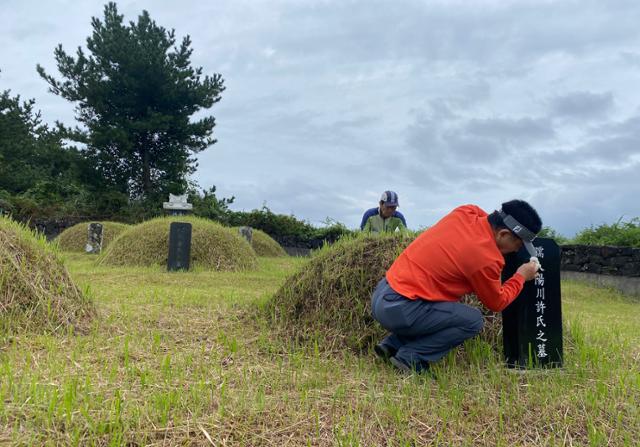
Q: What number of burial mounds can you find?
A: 5